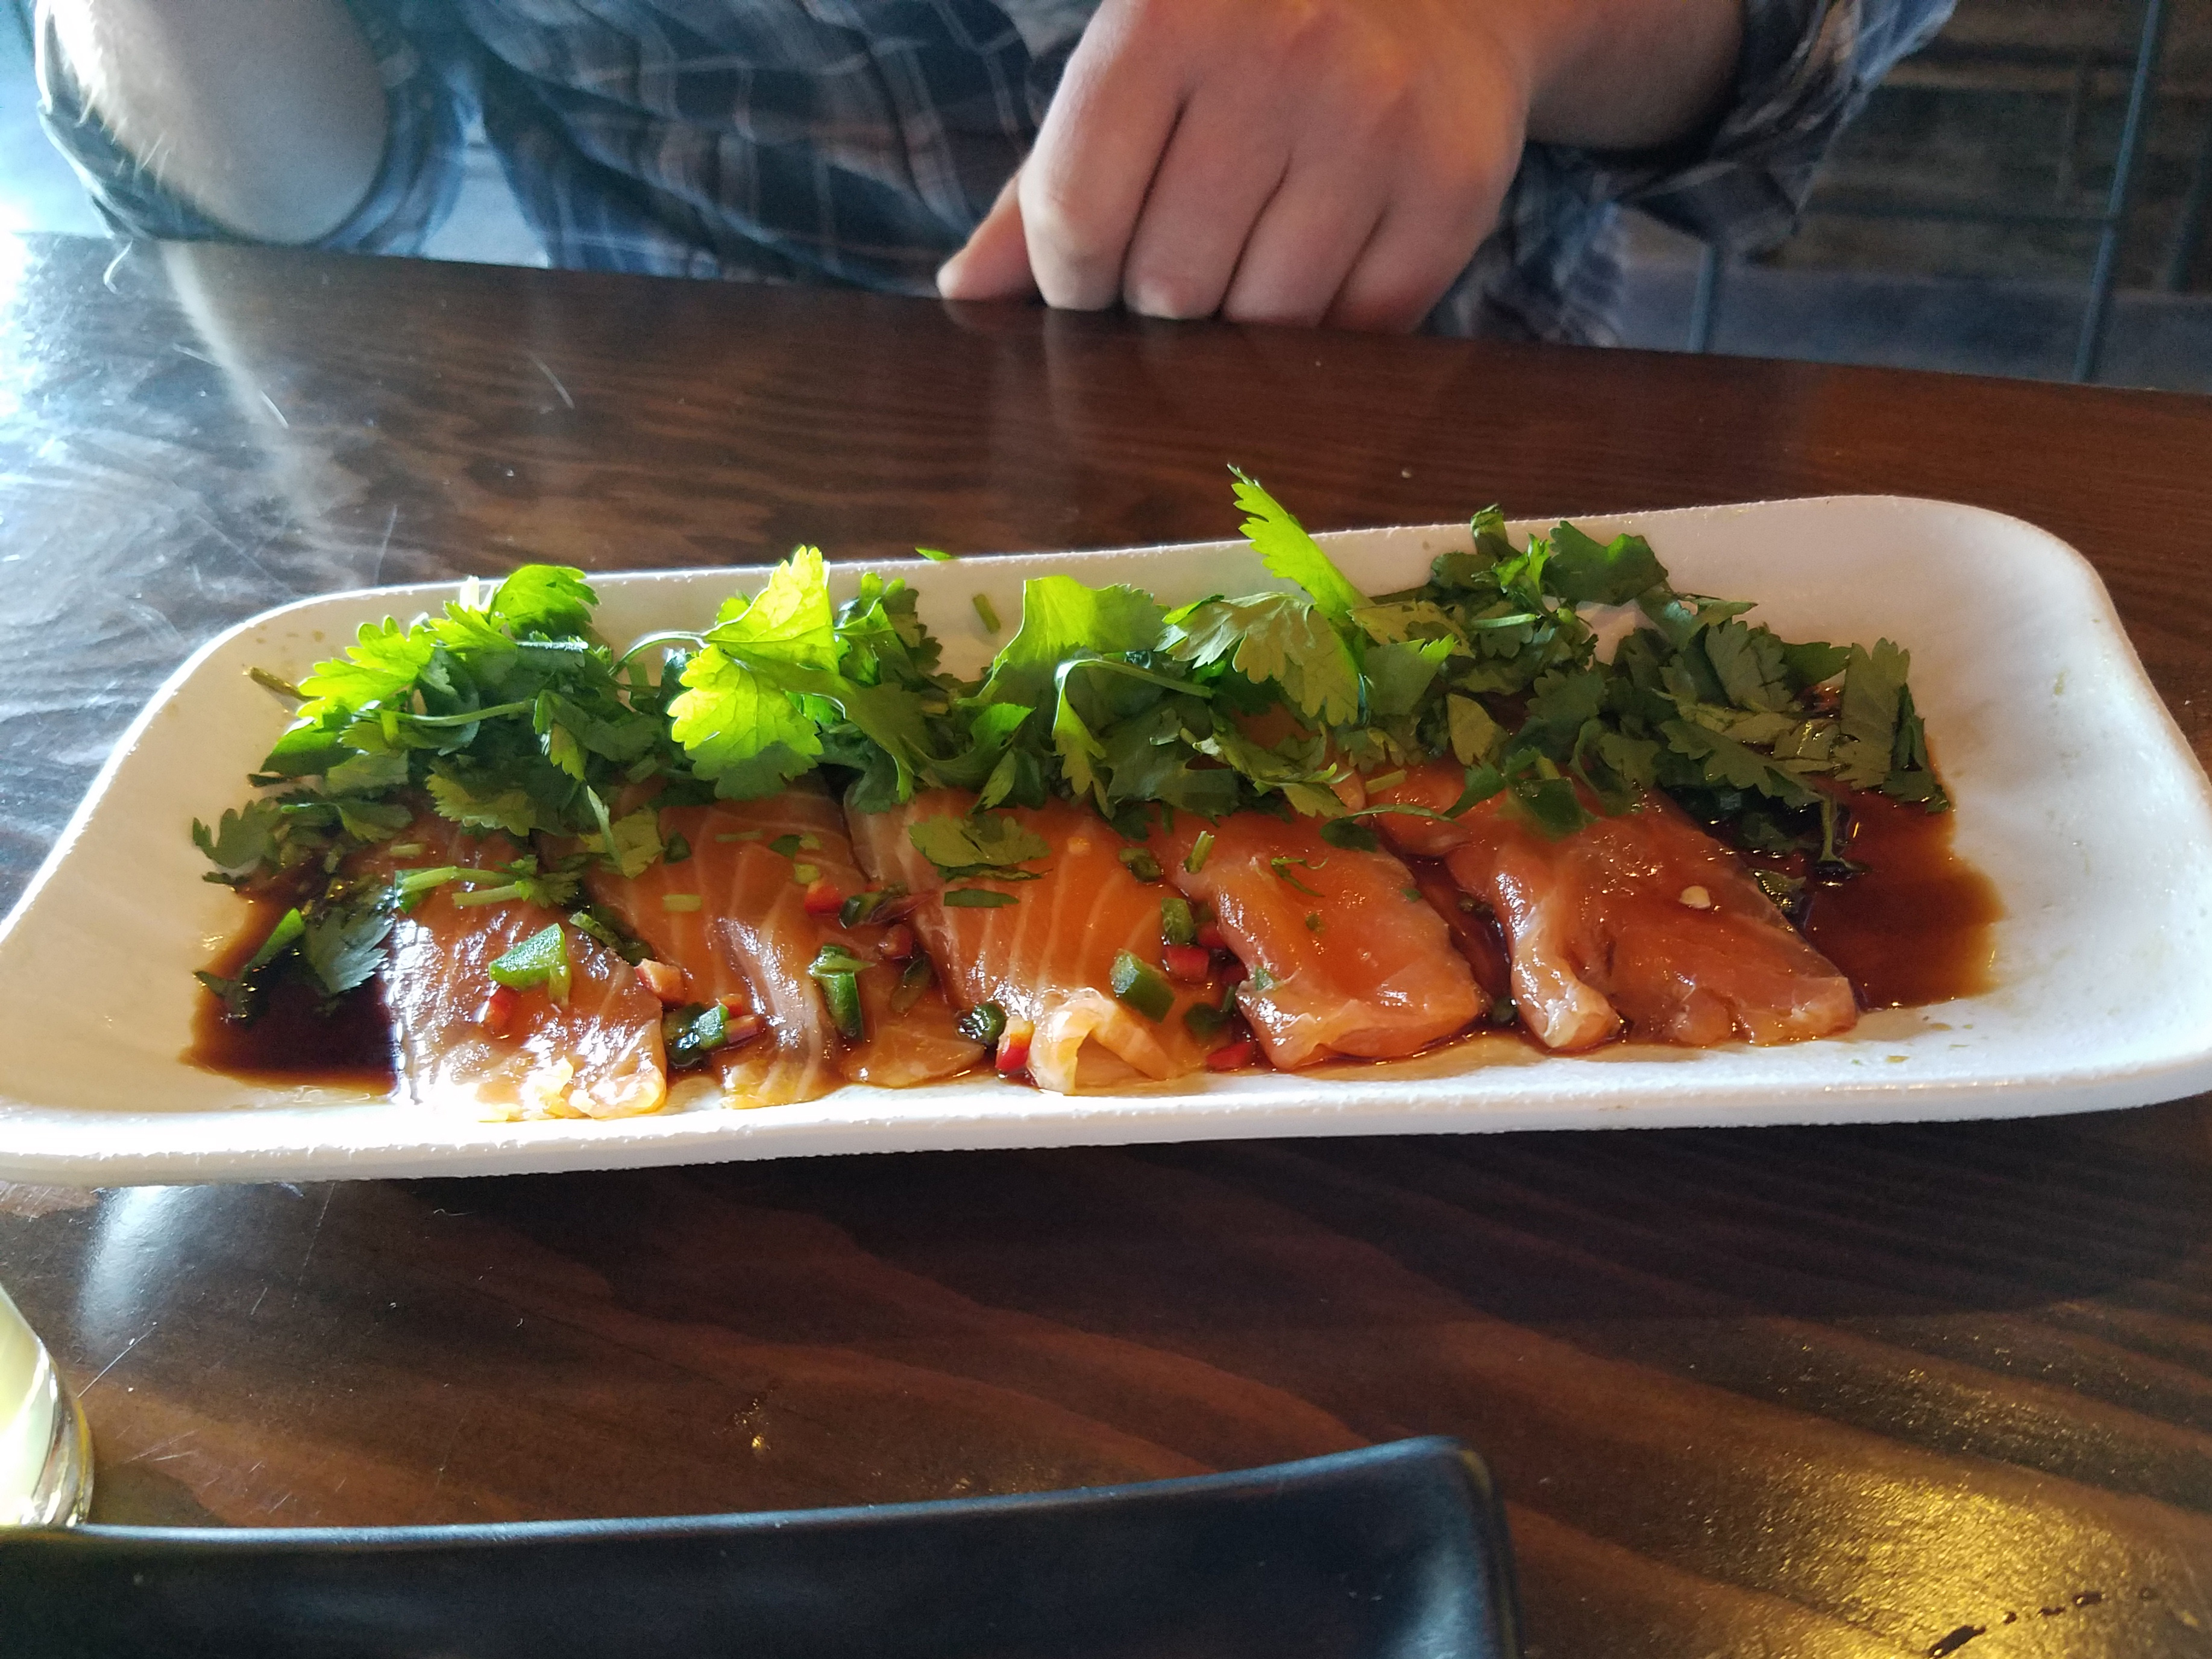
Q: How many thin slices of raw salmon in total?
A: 5